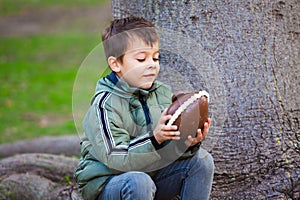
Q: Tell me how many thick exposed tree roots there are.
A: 3